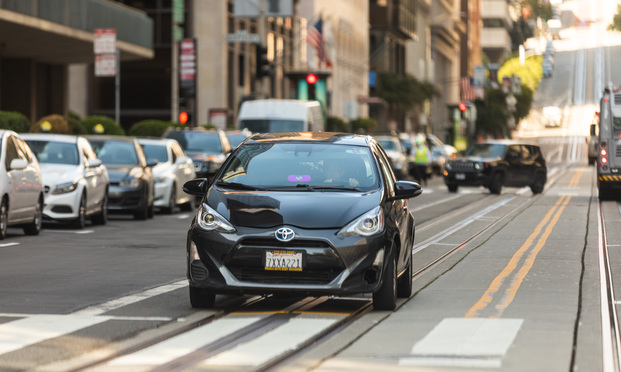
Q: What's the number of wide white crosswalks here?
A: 4